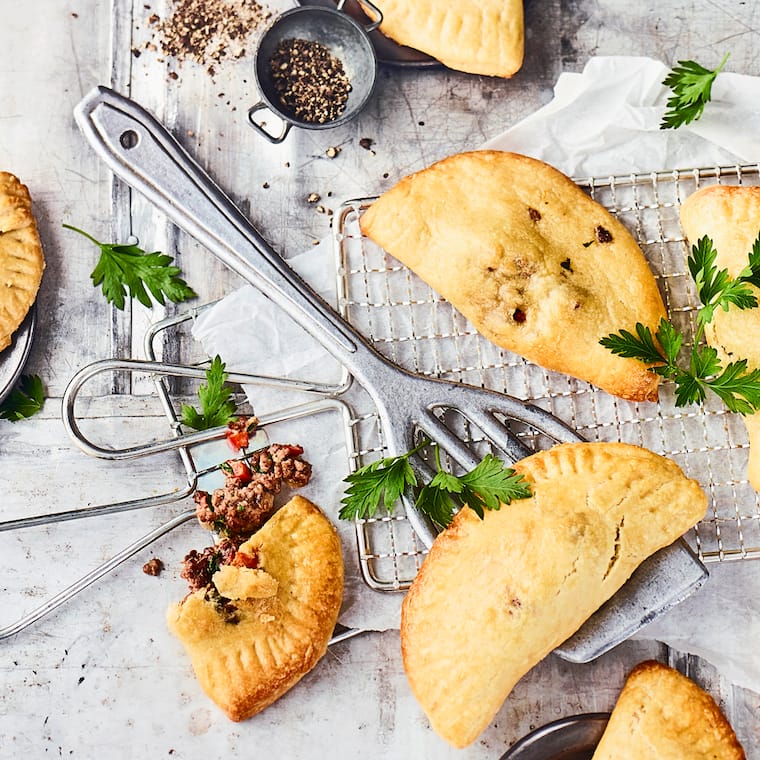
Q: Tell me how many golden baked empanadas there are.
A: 7